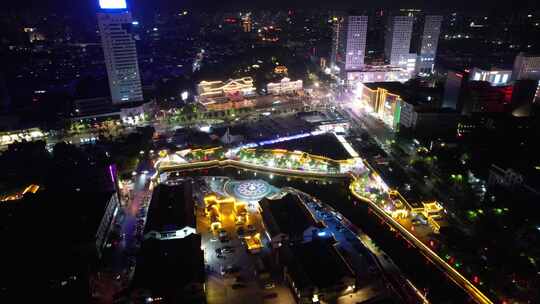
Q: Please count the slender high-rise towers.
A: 4